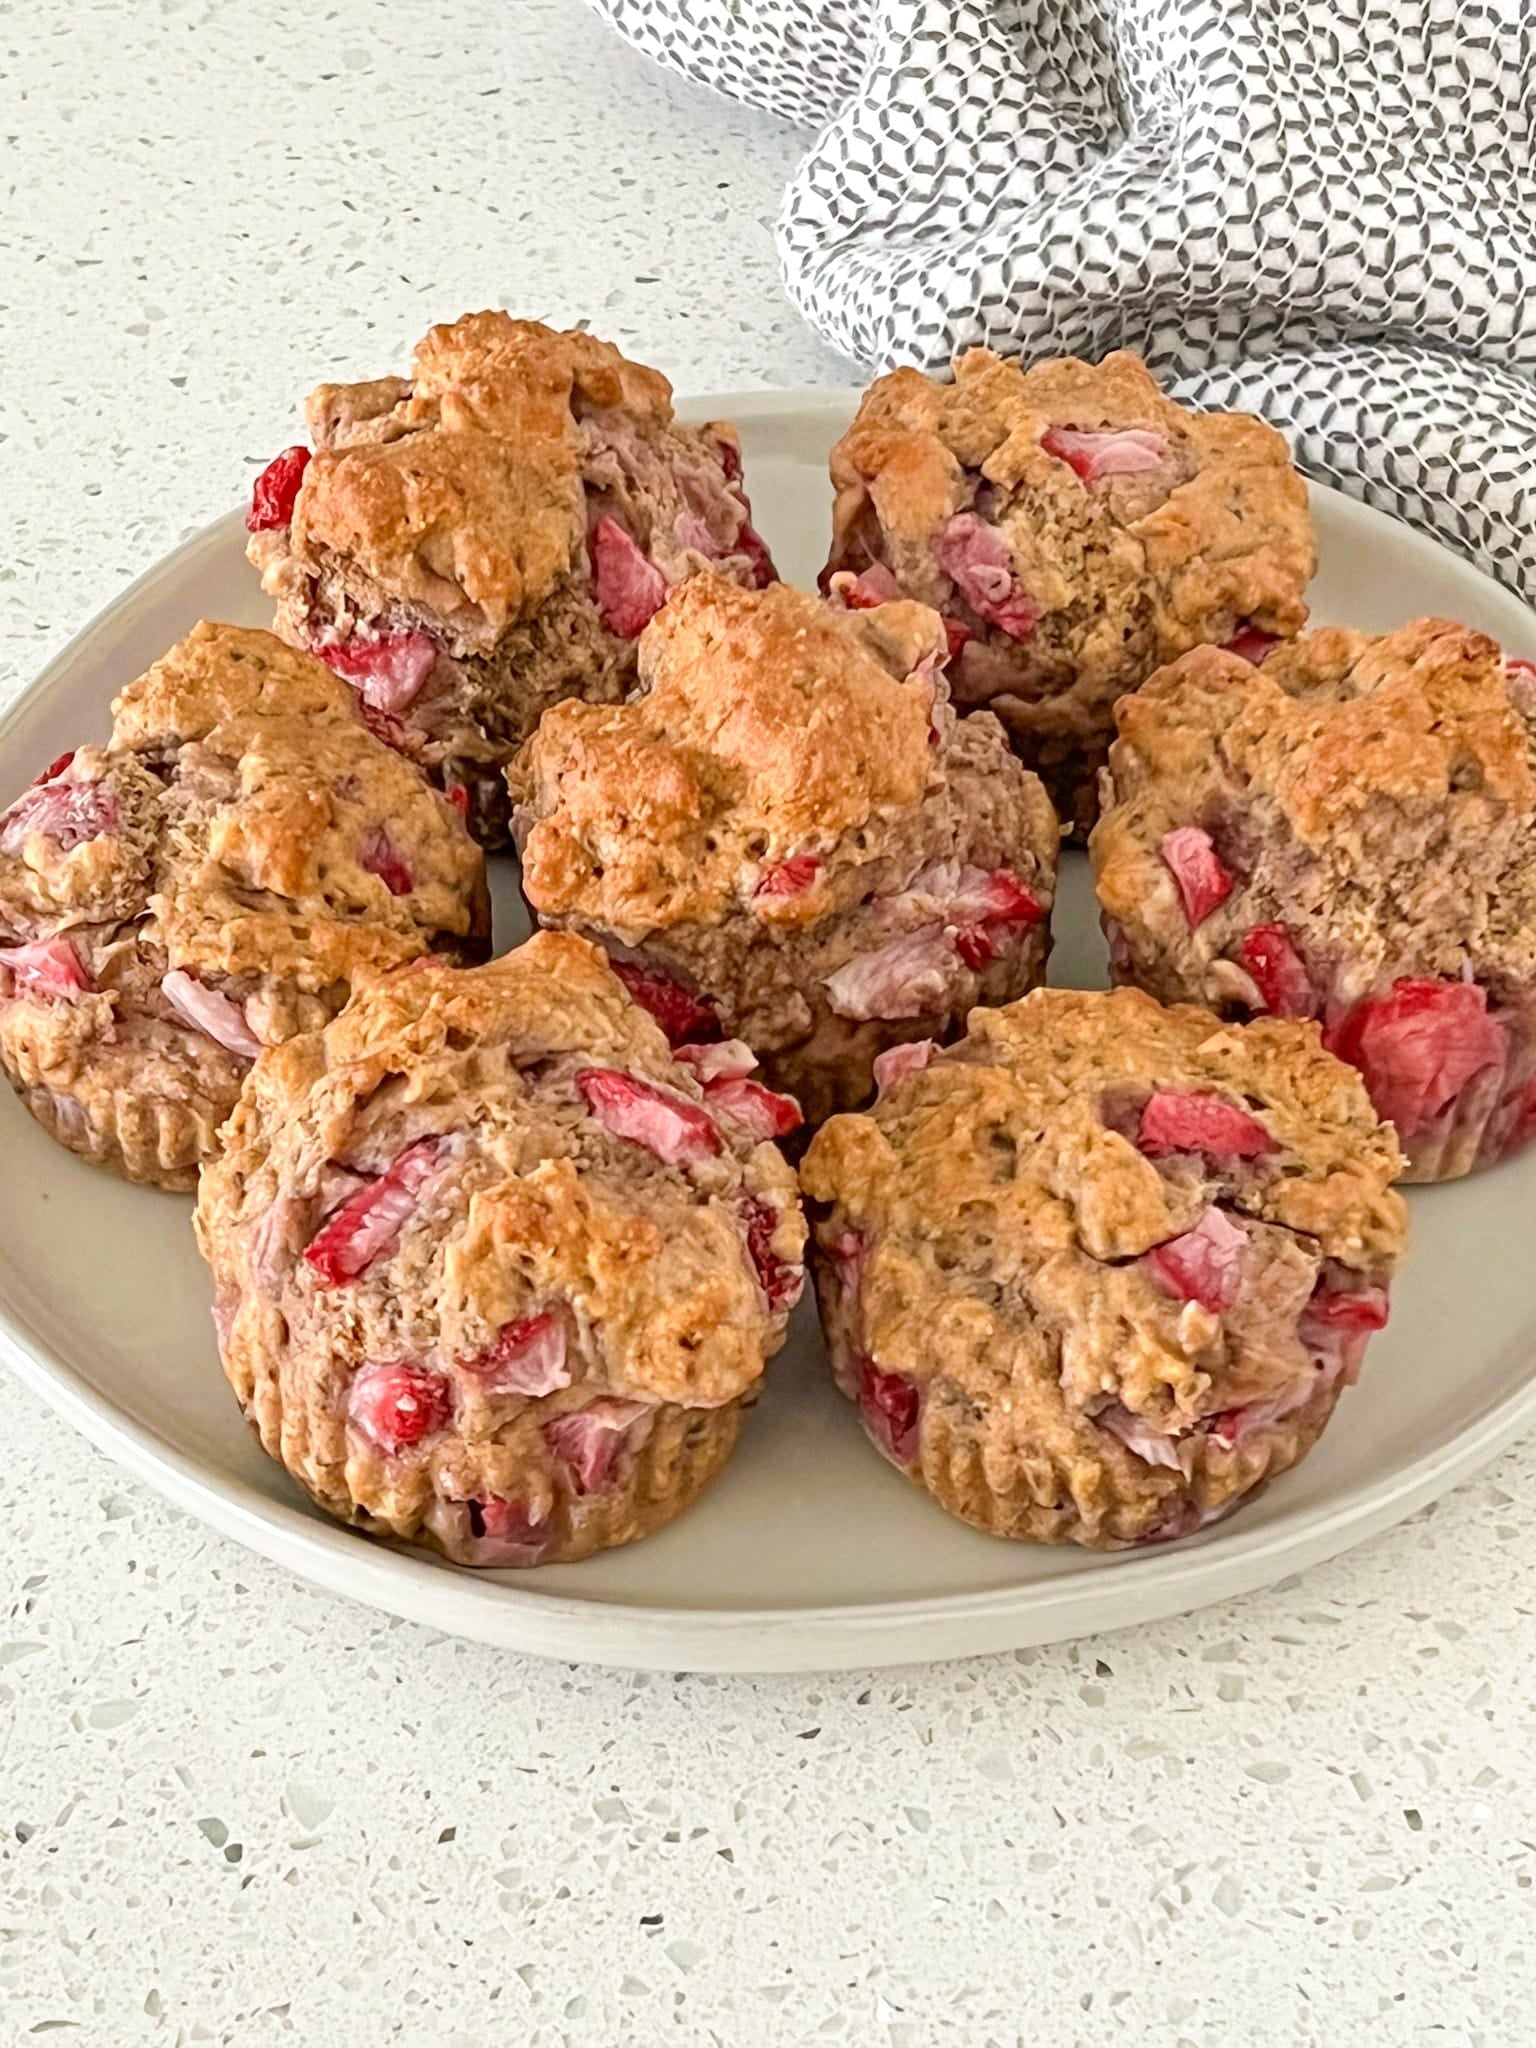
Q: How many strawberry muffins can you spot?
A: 7